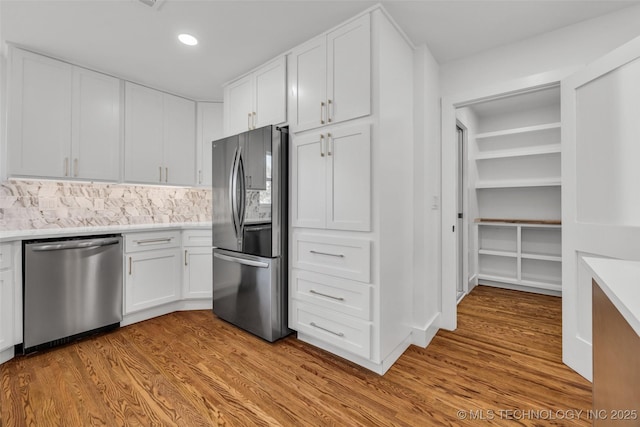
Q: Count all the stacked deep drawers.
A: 3